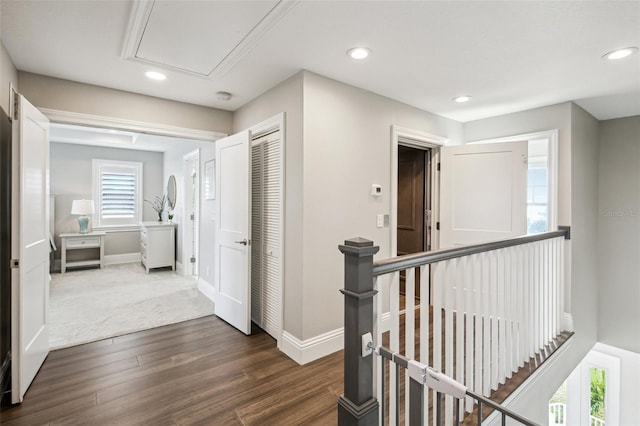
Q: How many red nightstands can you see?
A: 0